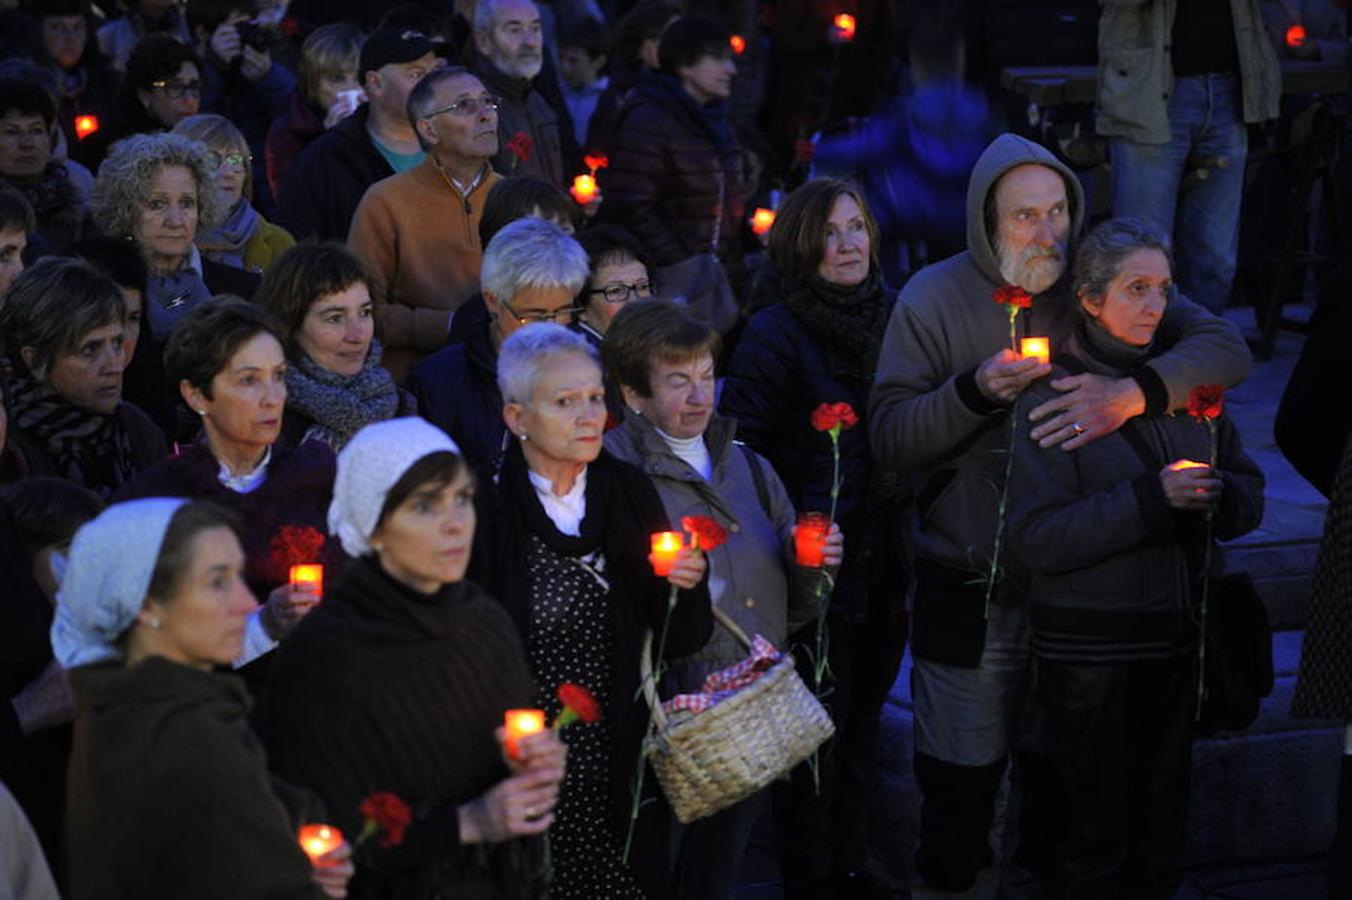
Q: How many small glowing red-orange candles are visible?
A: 13